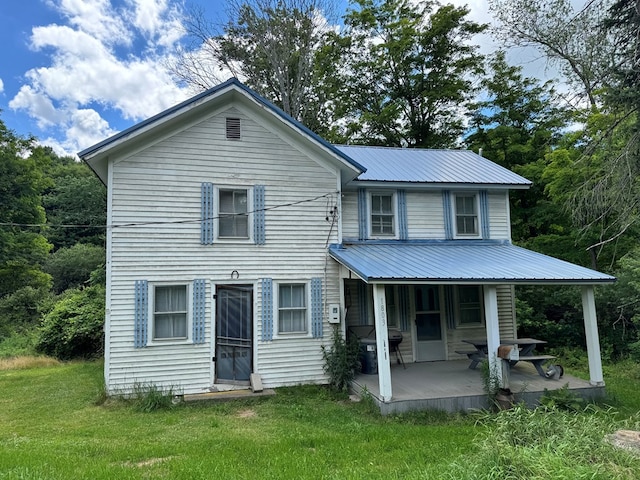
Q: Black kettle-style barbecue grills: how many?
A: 1